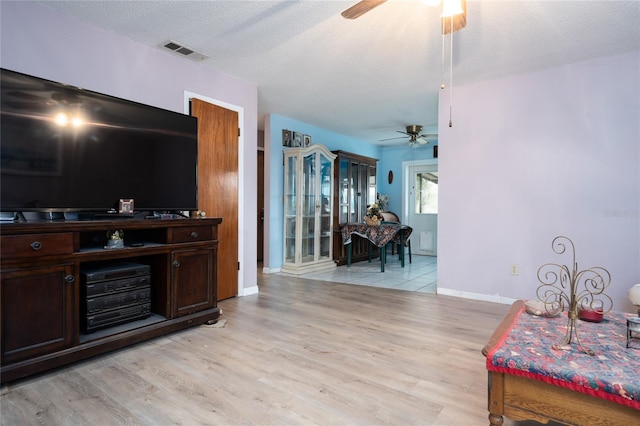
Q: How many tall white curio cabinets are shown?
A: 1